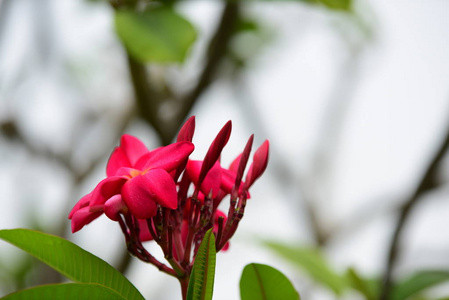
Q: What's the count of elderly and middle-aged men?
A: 0